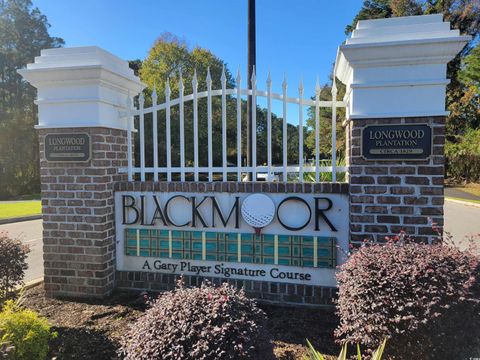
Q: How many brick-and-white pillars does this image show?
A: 2